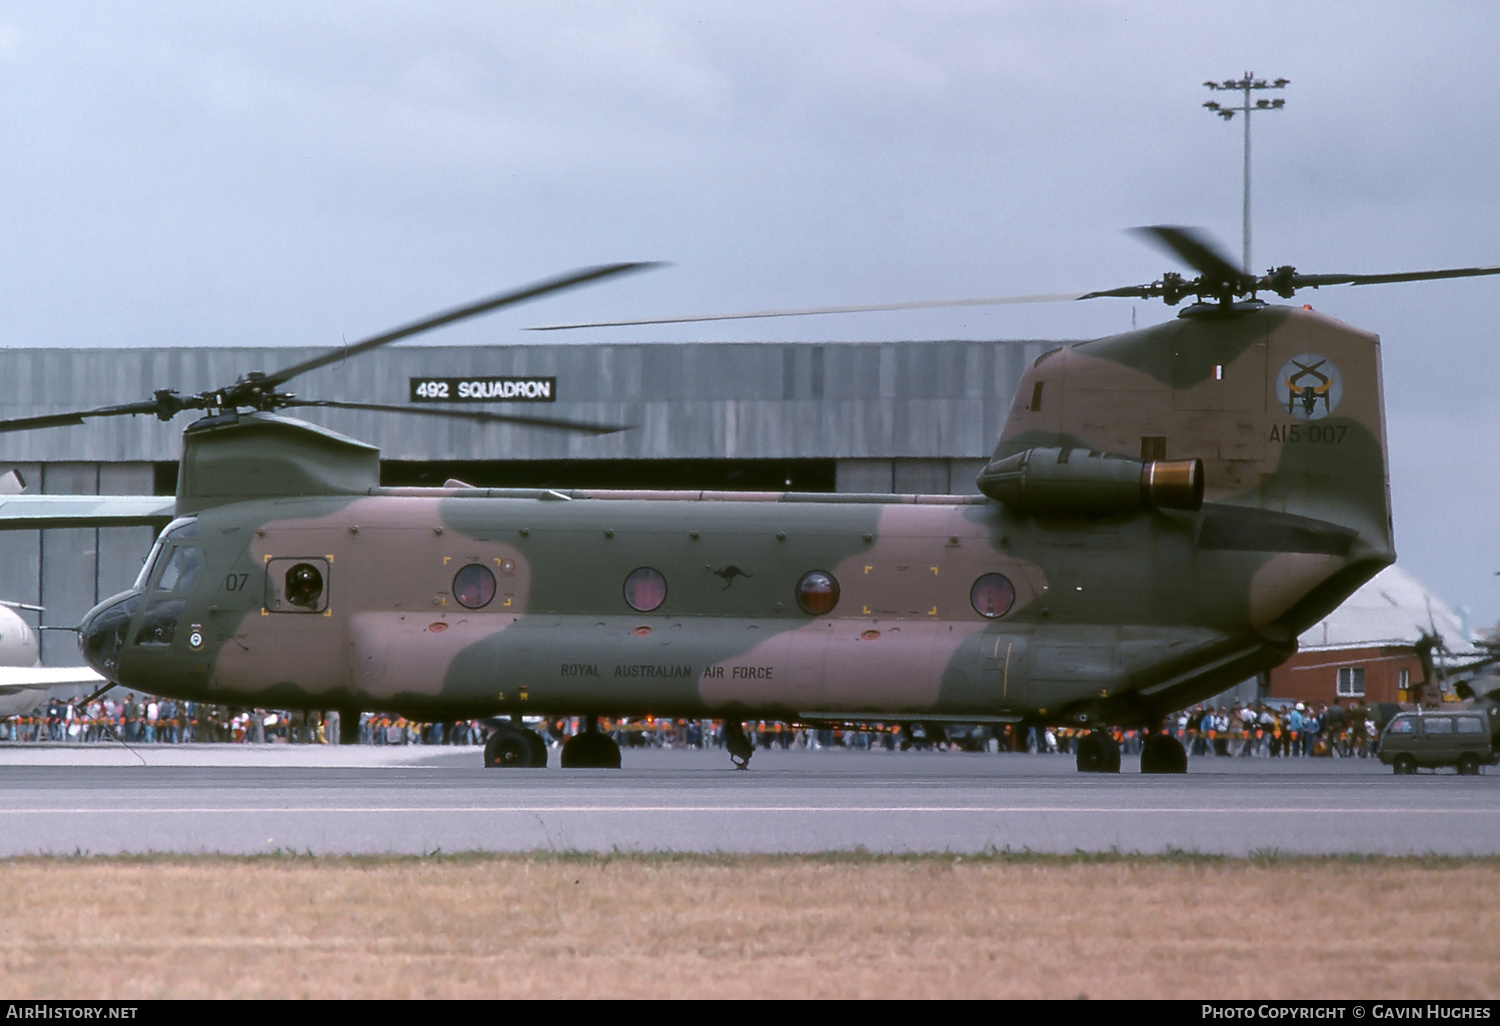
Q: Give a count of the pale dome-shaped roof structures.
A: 1